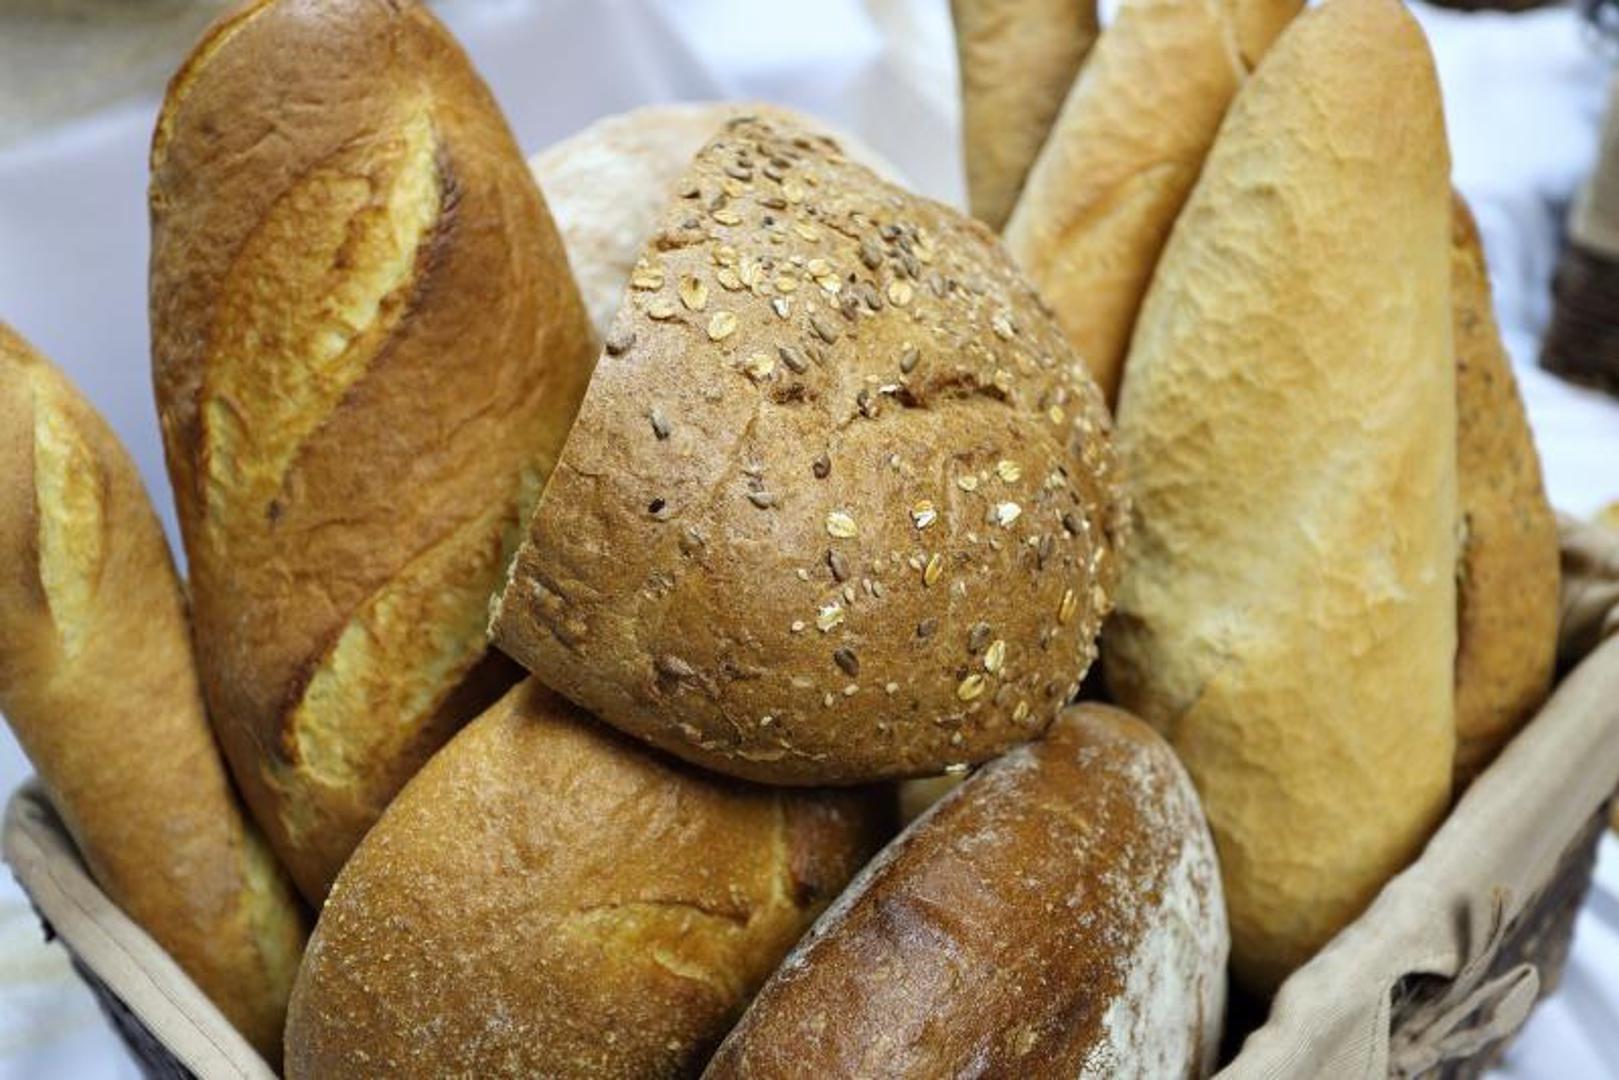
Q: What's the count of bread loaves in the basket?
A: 10